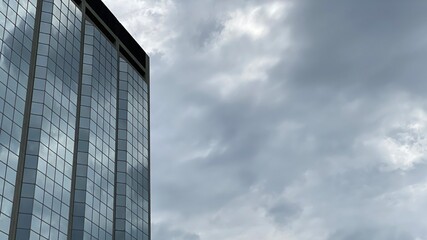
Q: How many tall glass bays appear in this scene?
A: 4